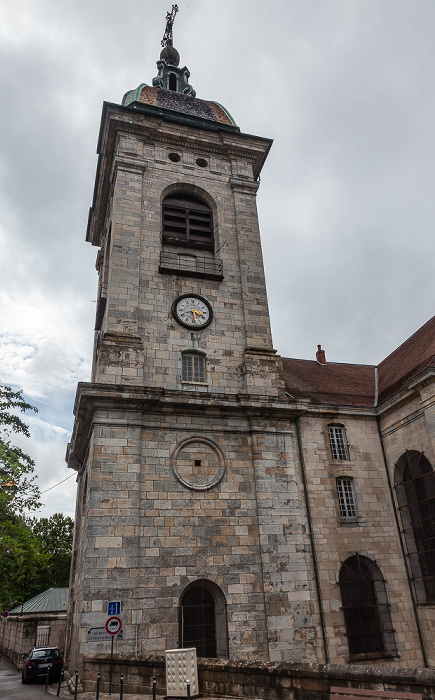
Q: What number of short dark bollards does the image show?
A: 7